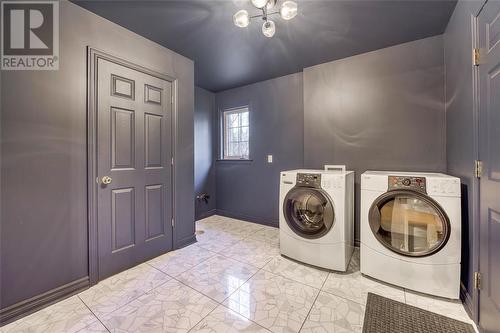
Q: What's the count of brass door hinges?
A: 3